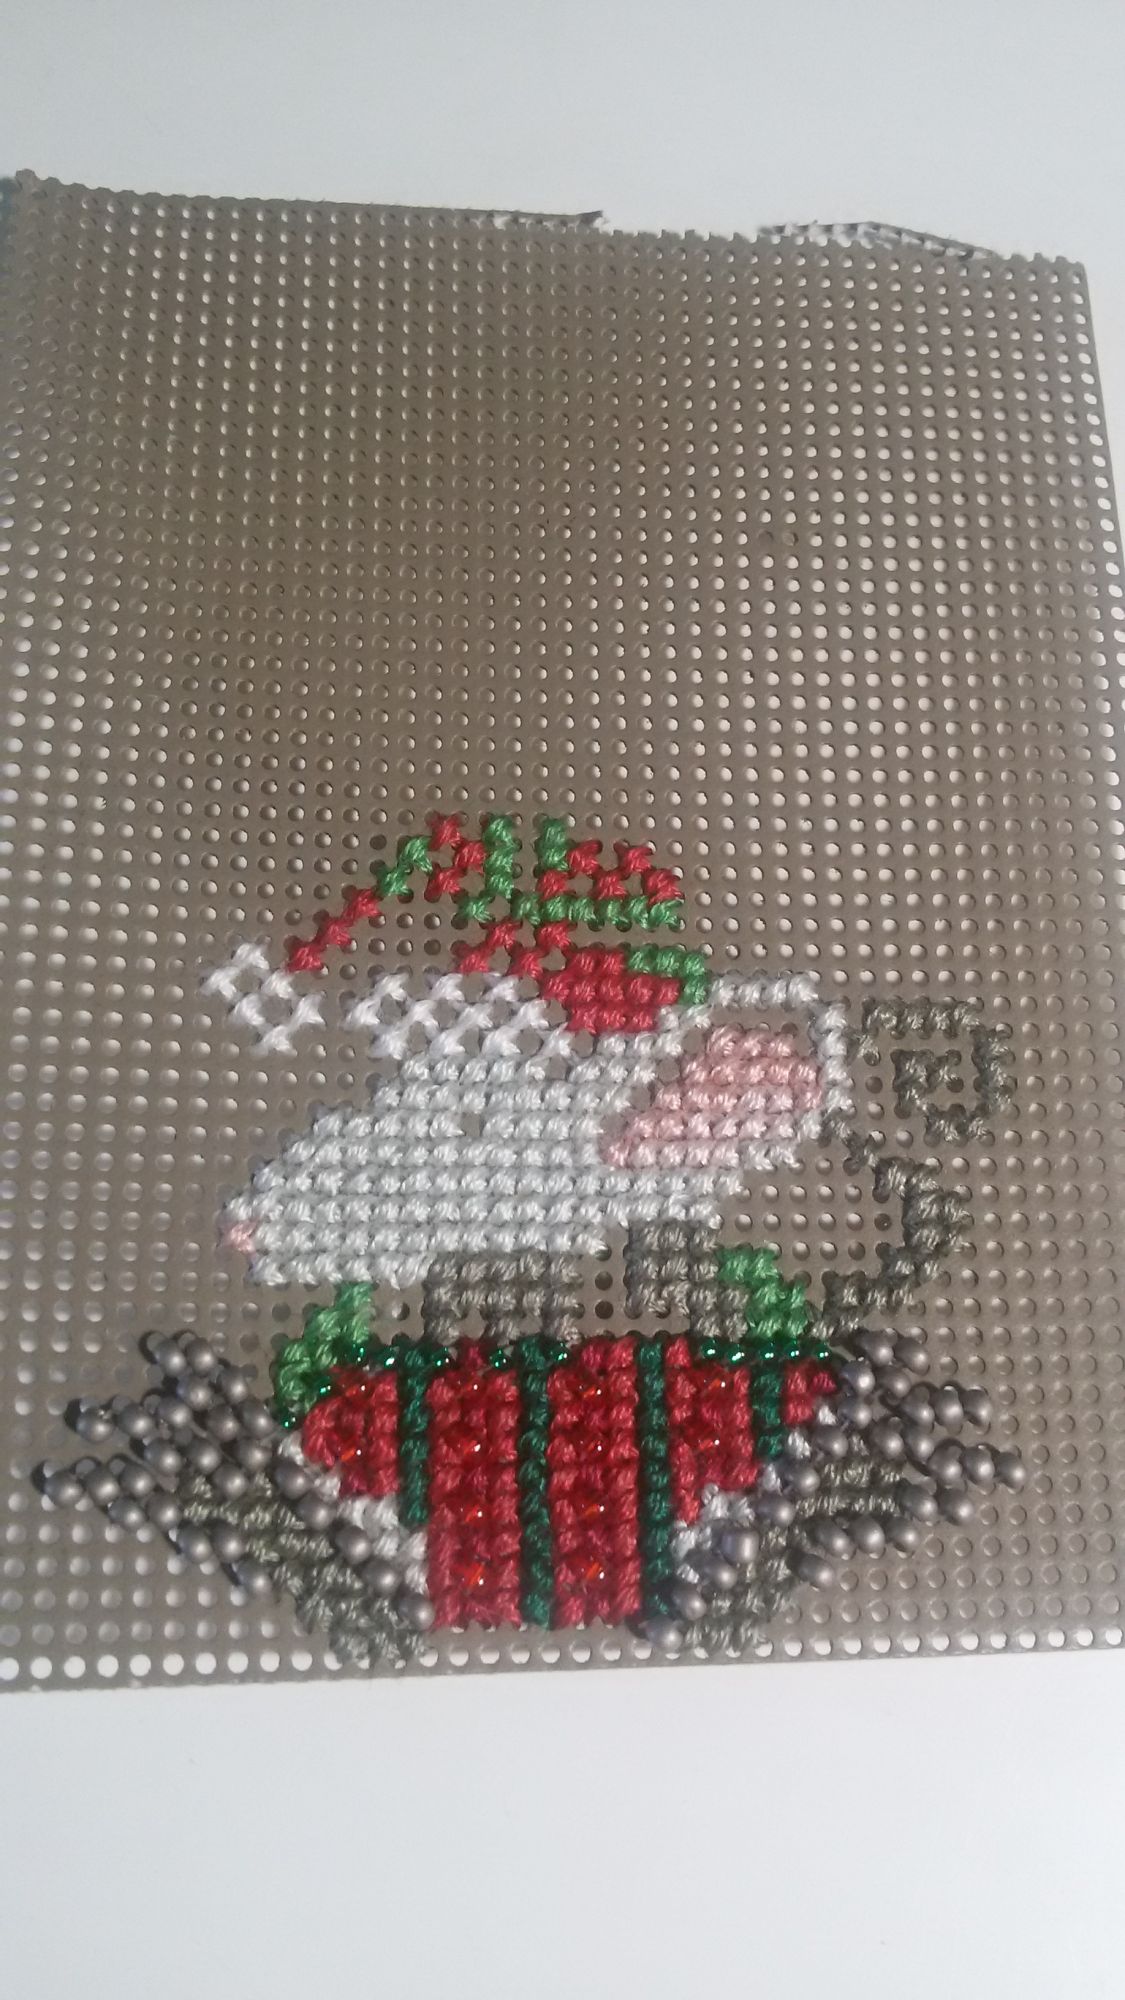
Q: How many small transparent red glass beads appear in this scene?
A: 12